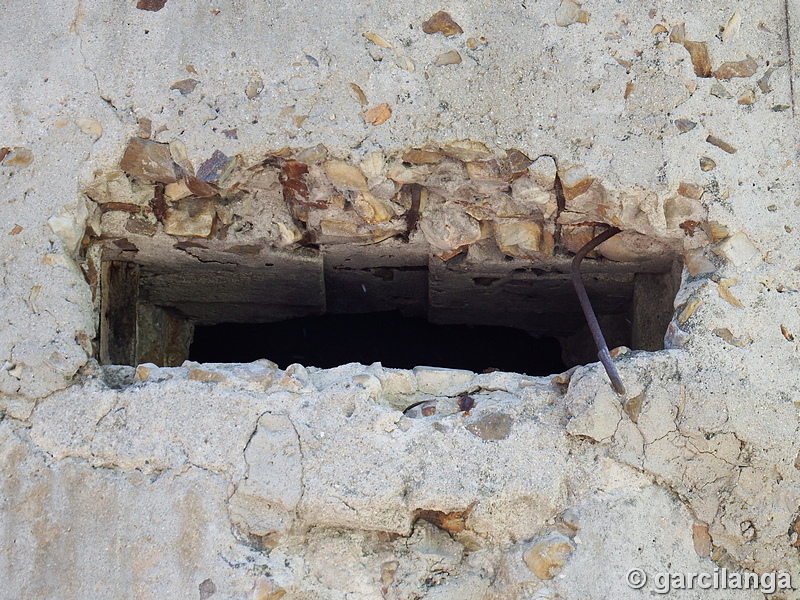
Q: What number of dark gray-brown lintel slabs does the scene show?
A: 3